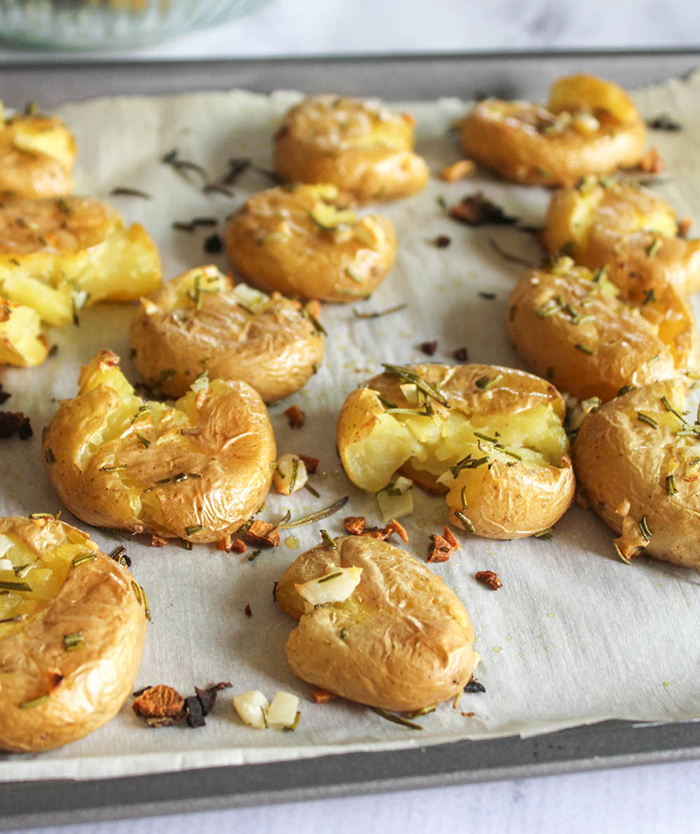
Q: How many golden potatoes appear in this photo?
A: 13